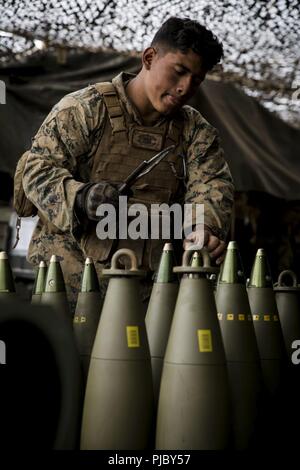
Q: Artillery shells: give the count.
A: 11